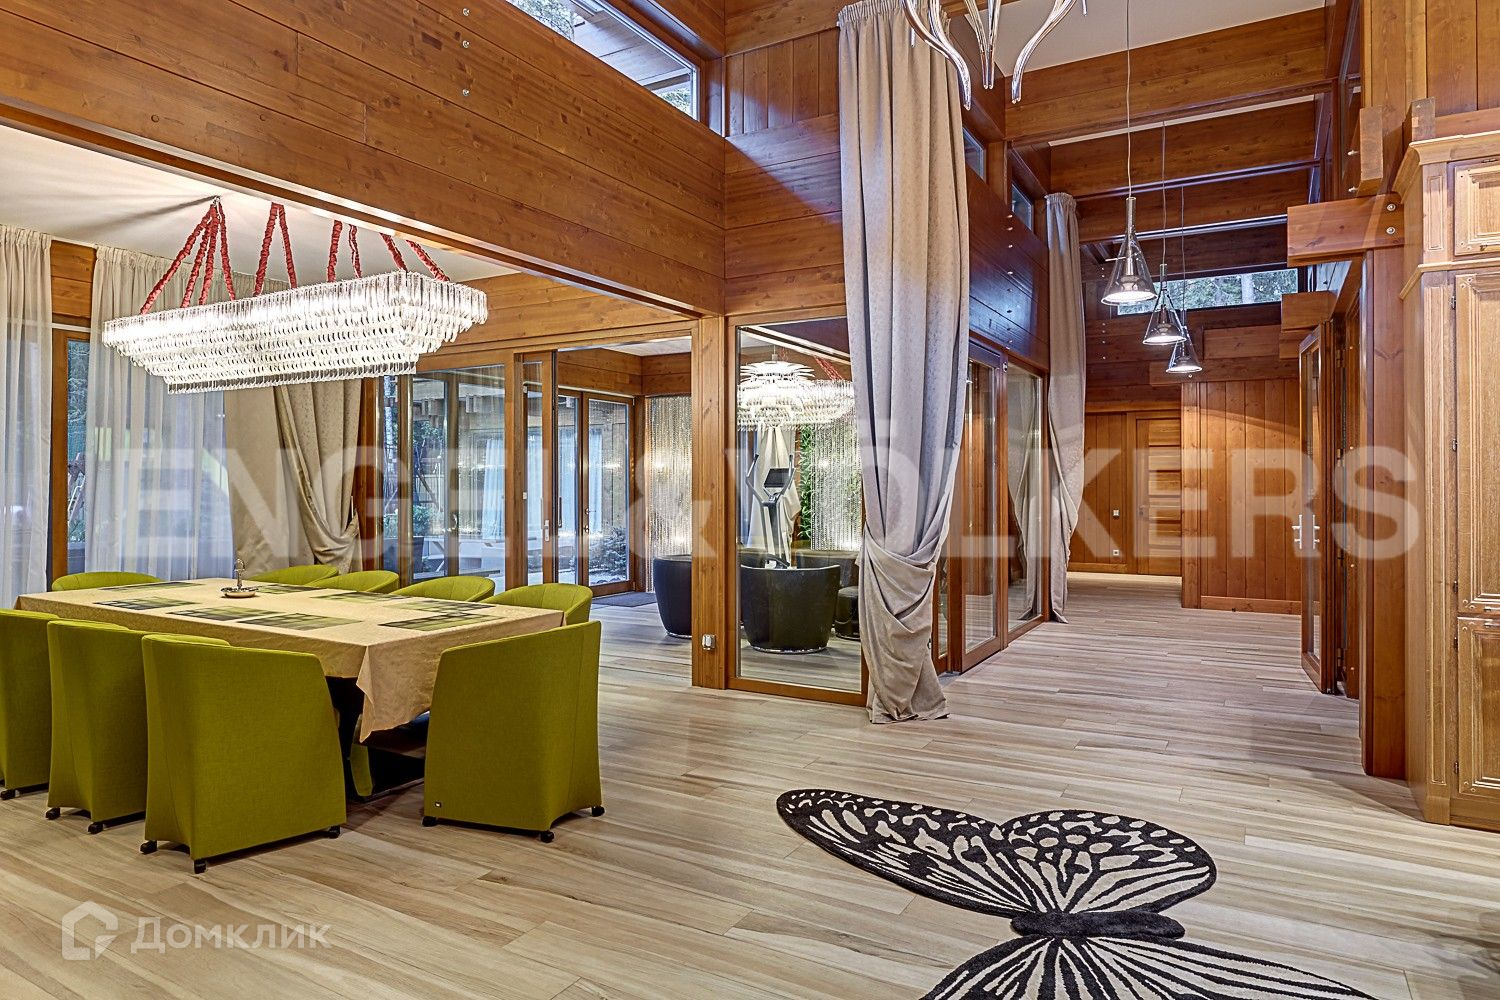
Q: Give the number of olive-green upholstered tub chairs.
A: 9